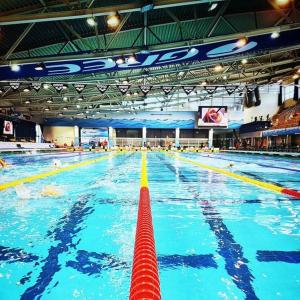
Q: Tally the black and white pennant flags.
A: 12